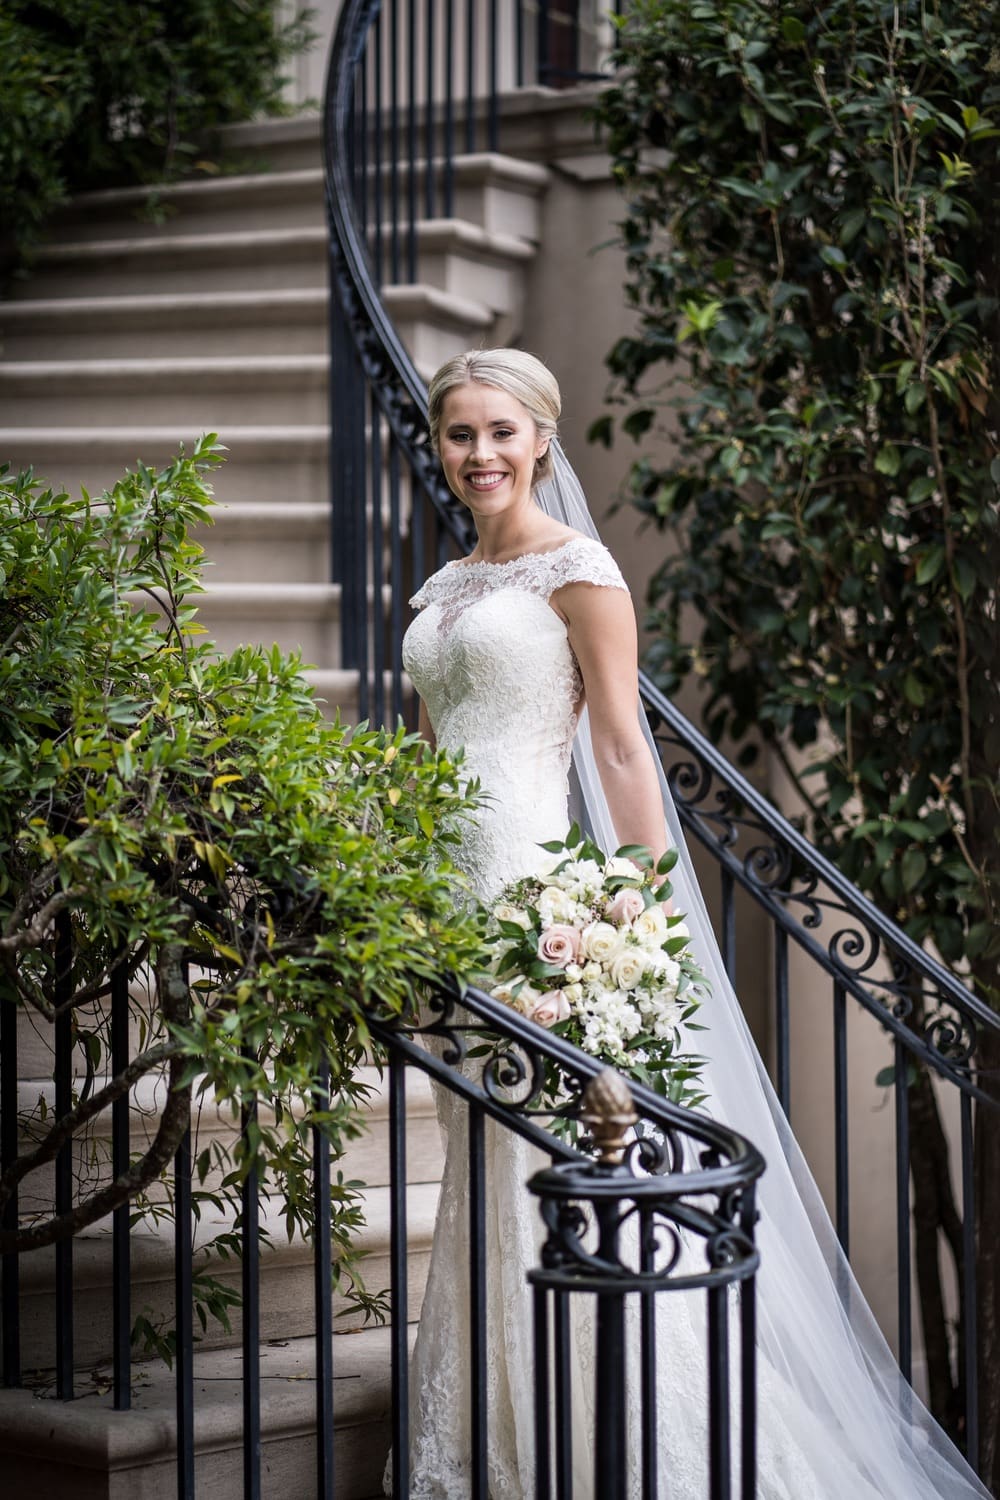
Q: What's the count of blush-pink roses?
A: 3